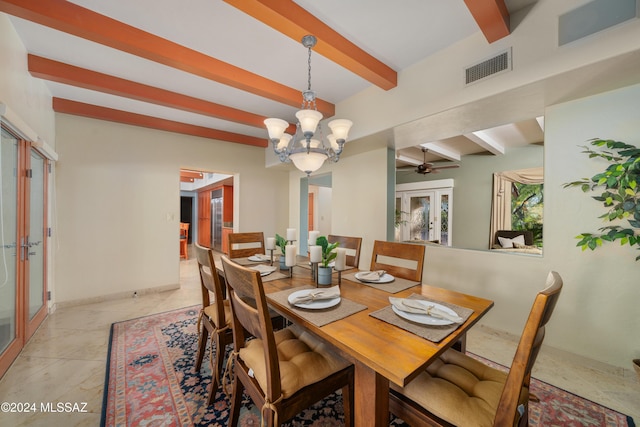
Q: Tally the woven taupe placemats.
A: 6